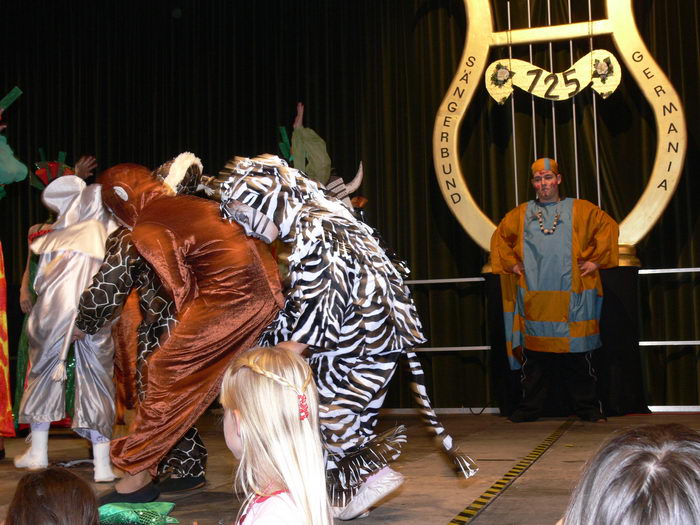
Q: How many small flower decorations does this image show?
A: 2